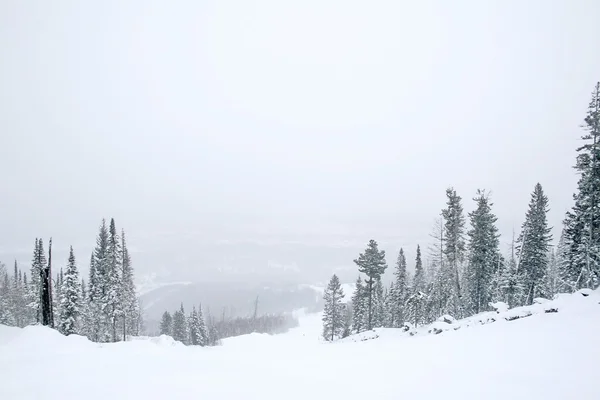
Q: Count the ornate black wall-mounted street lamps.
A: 0